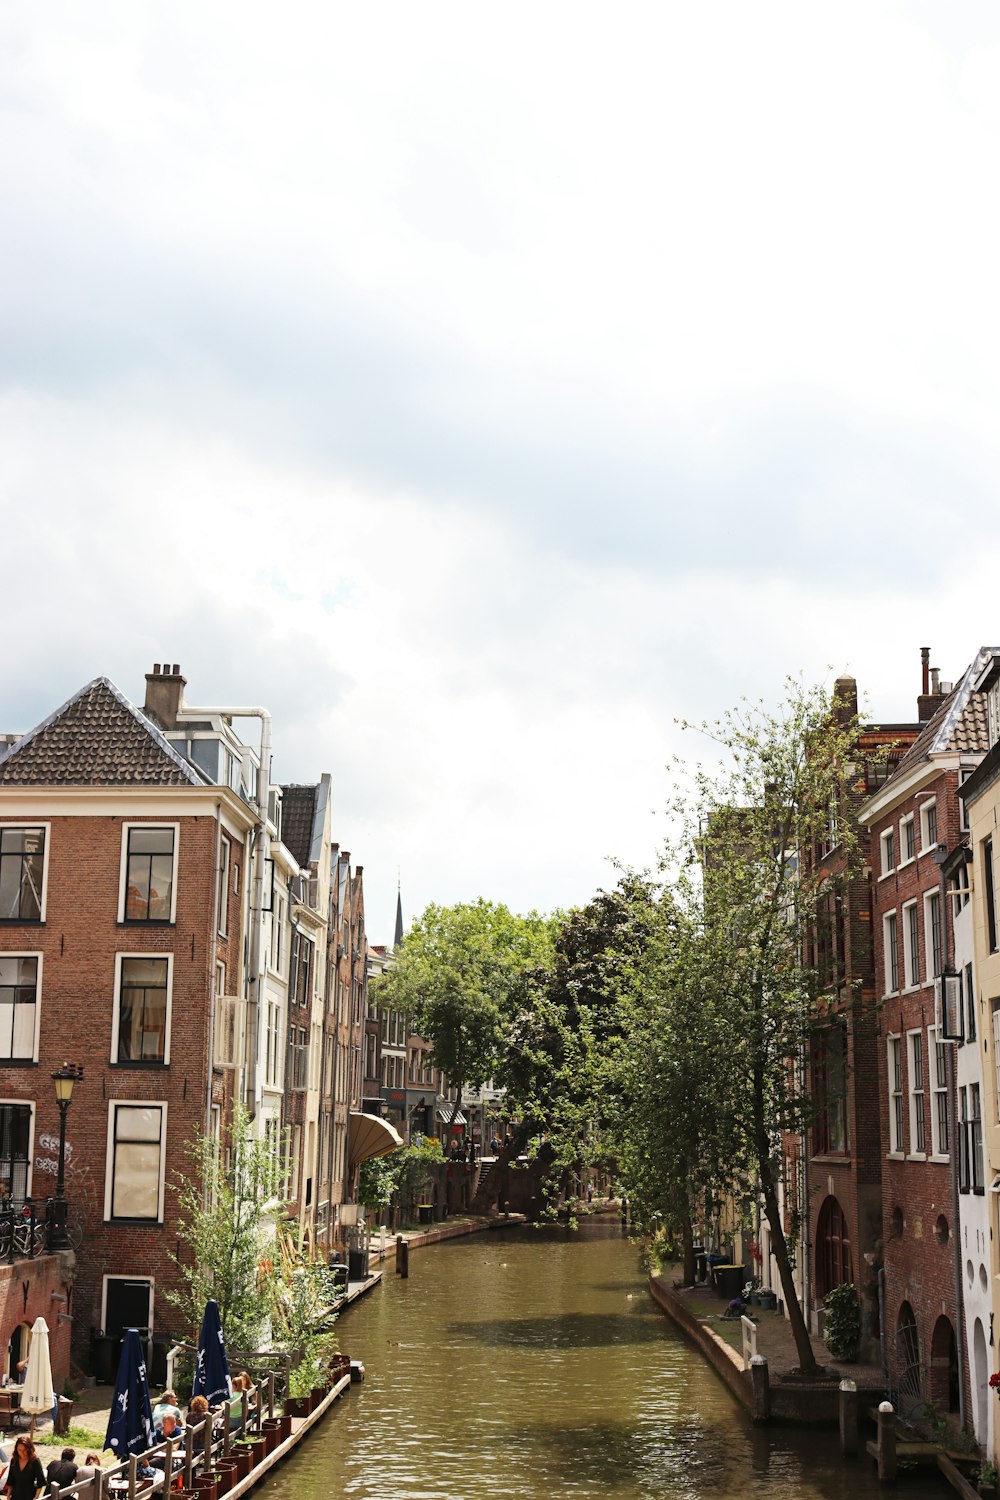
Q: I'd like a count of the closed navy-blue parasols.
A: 2